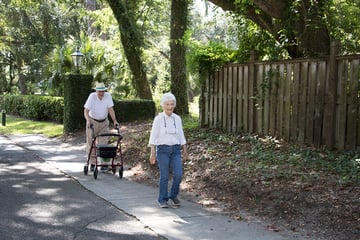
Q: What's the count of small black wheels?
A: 4